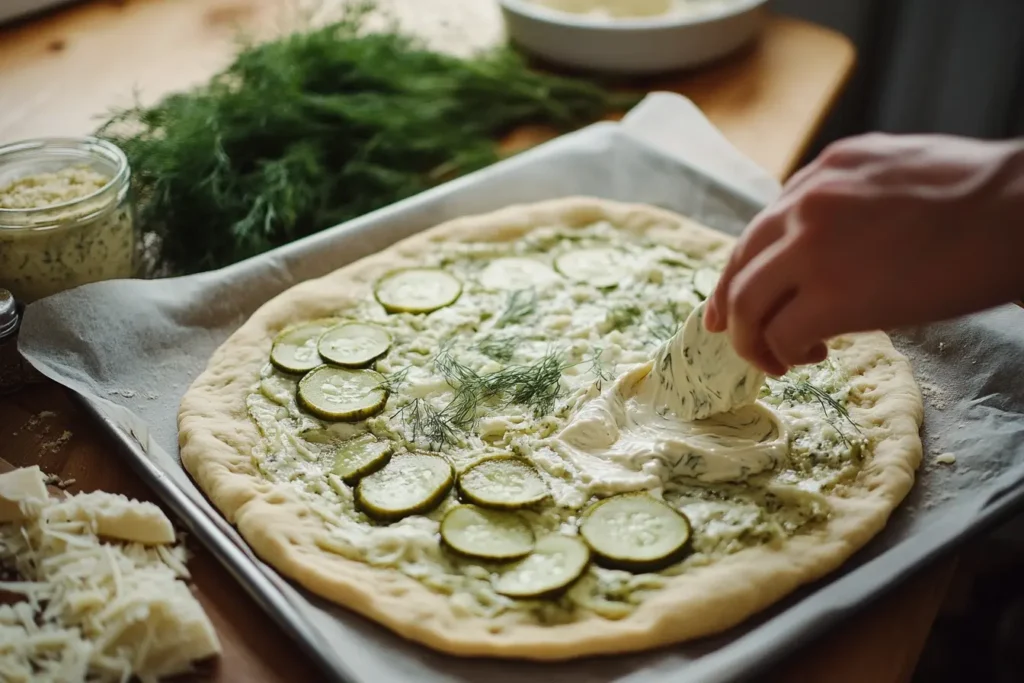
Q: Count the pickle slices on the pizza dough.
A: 13